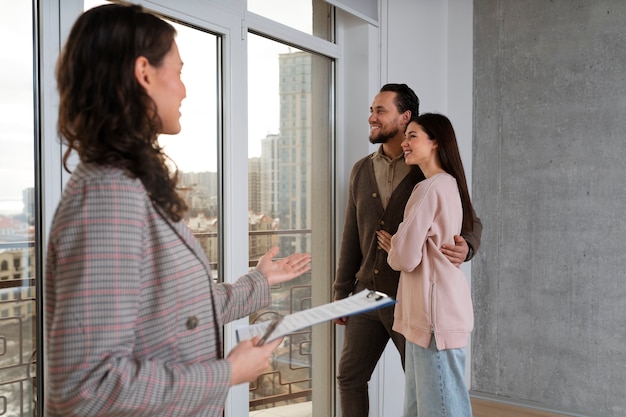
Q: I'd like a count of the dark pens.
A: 1